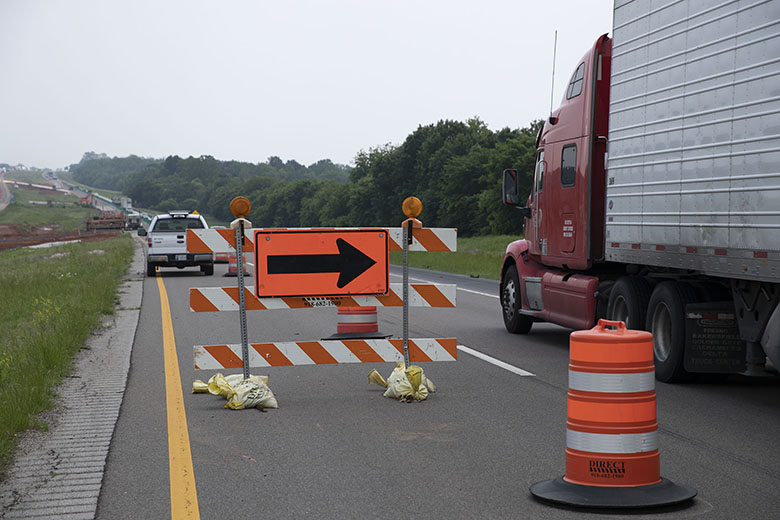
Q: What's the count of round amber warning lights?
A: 2